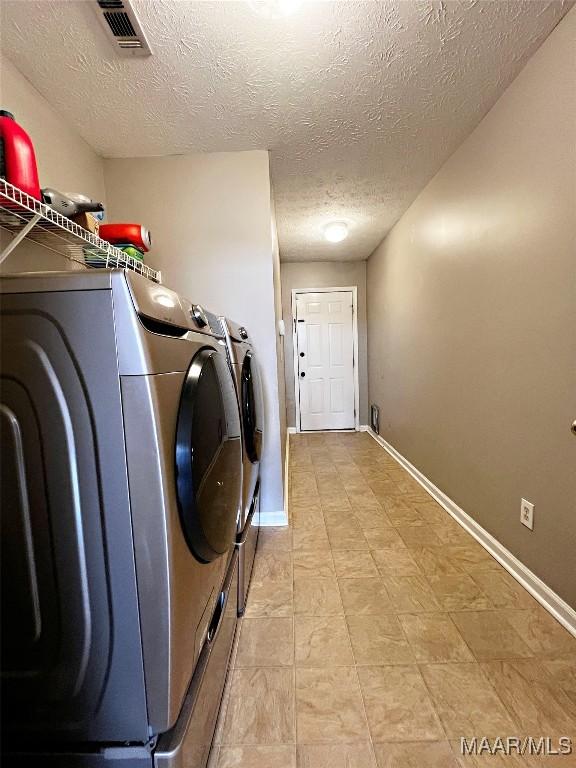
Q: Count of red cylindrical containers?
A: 2